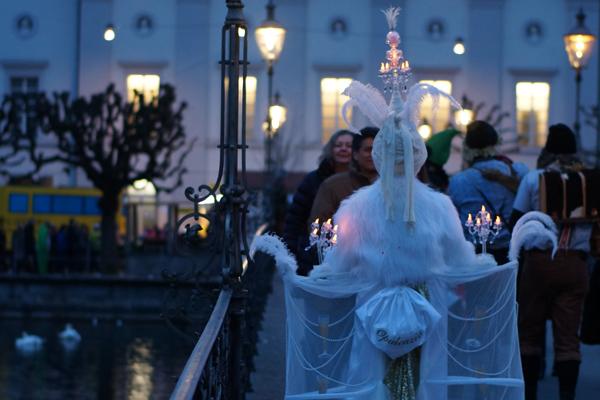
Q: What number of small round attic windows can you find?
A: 5